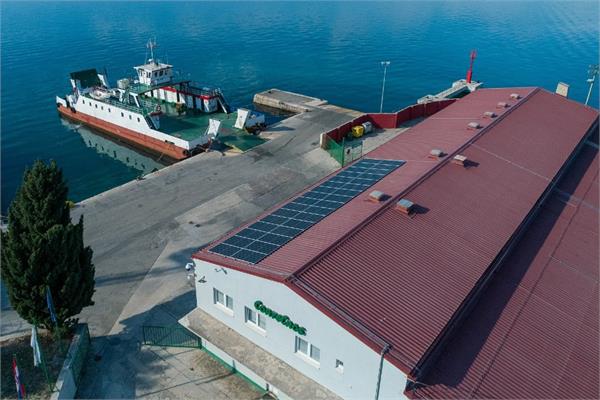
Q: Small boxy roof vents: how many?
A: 8